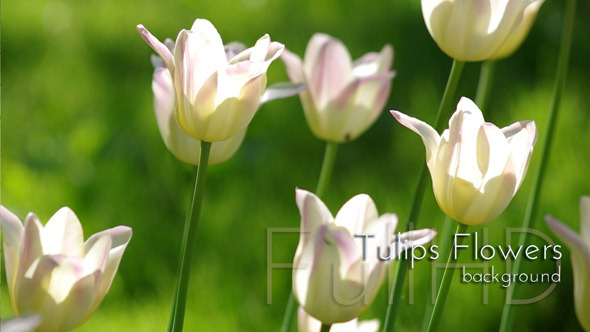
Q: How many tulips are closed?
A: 0